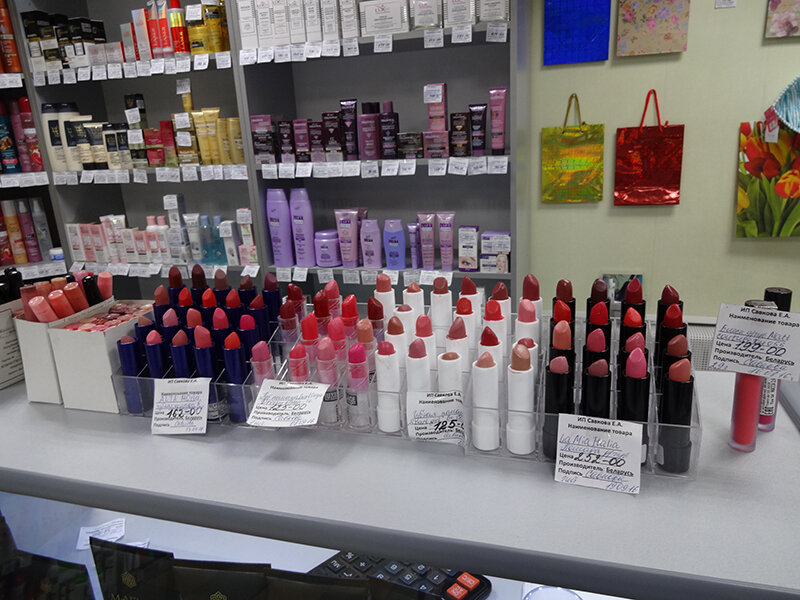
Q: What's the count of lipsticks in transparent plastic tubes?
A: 13